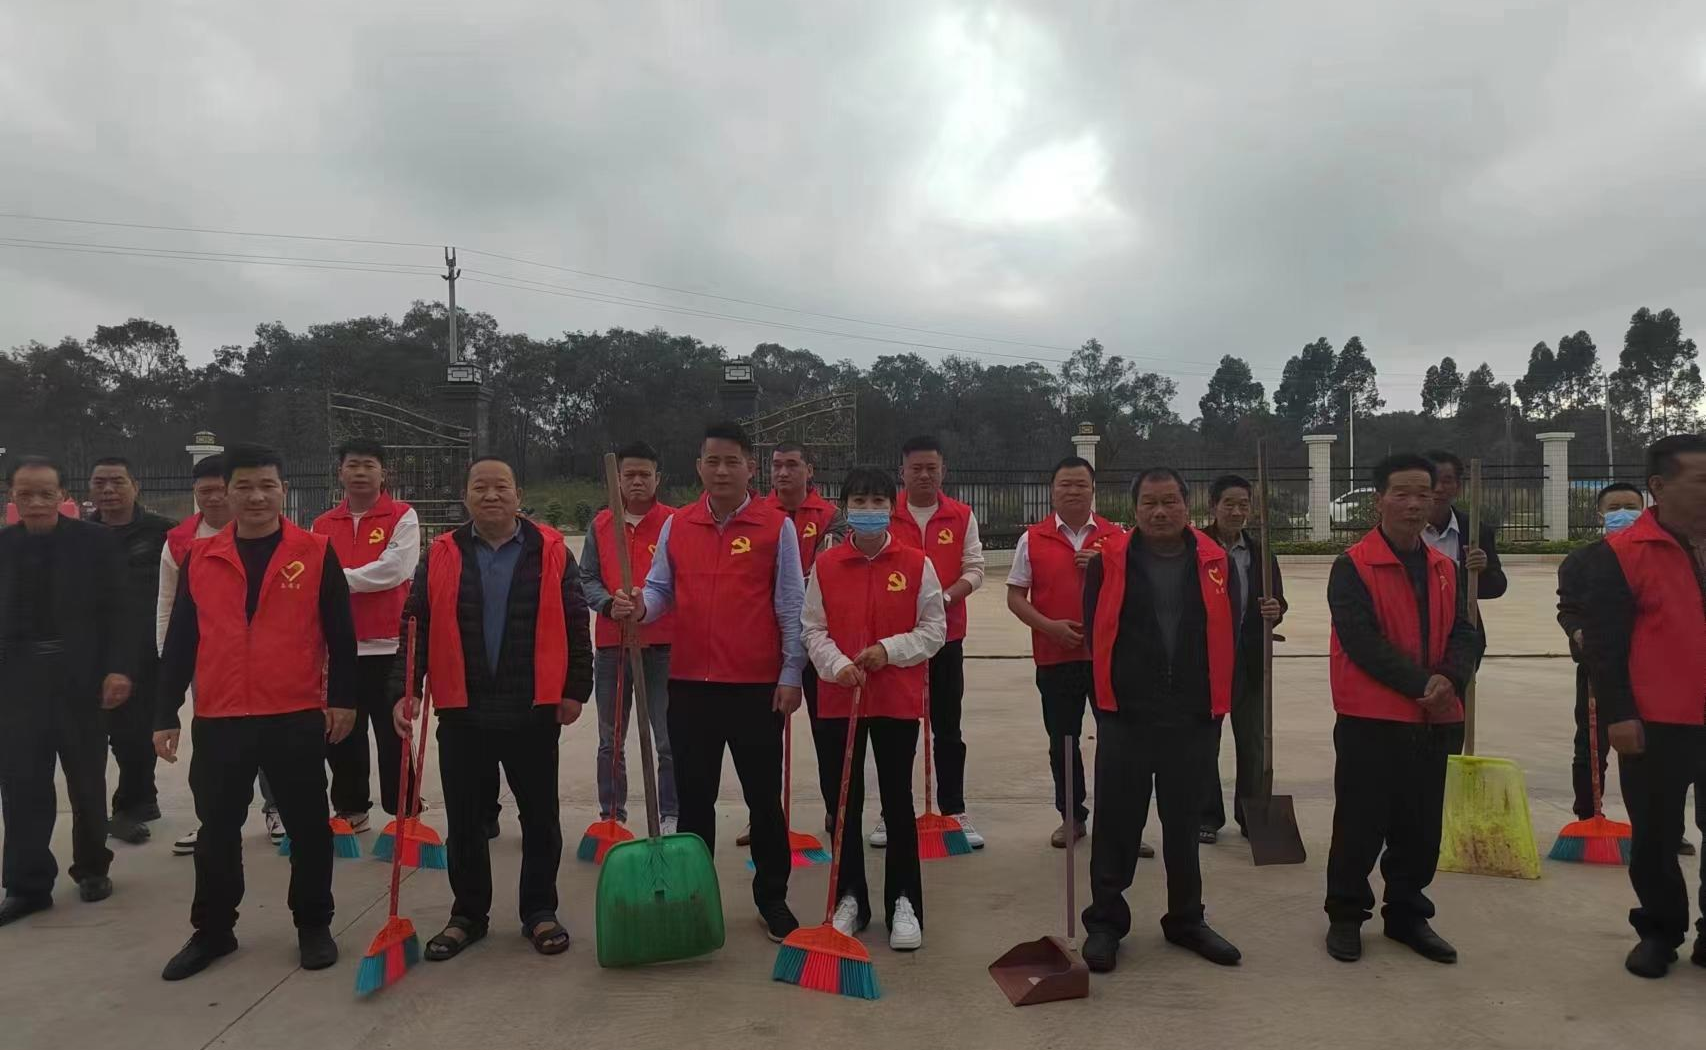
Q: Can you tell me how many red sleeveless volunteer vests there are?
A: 13